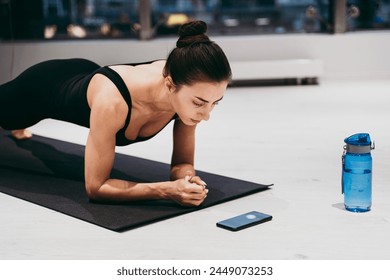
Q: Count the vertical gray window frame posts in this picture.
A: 2